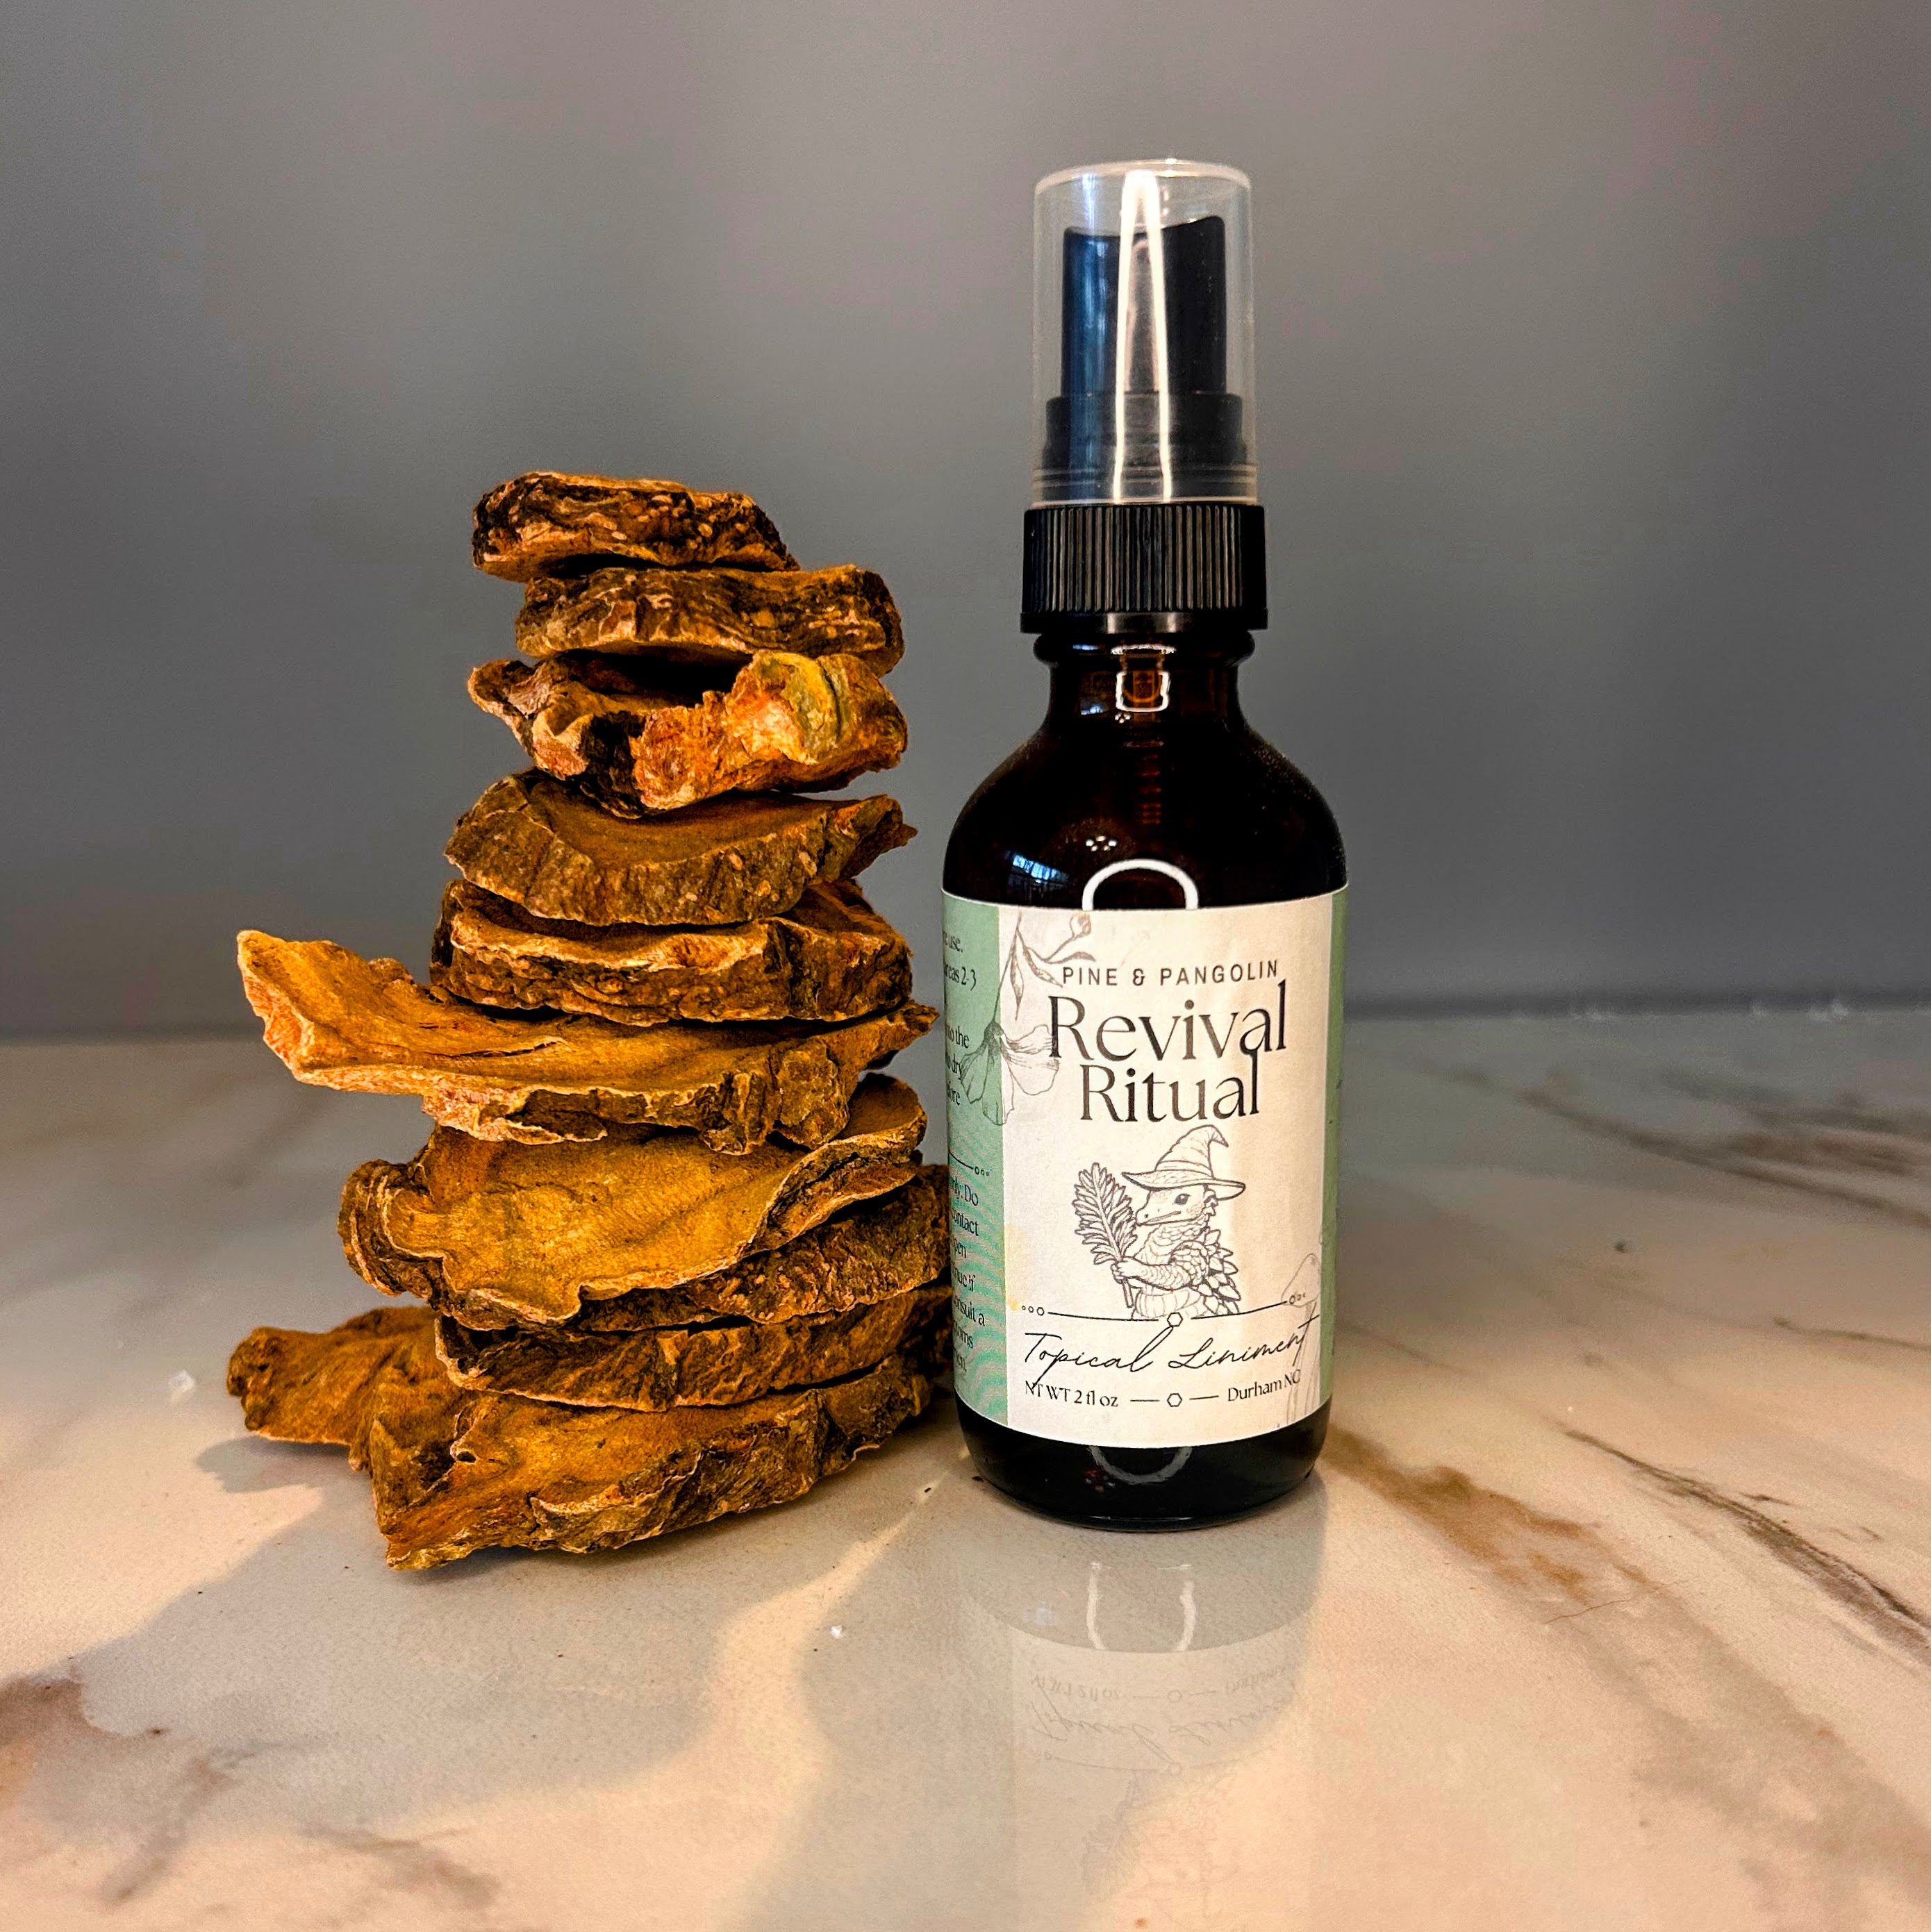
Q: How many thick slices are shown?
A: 10